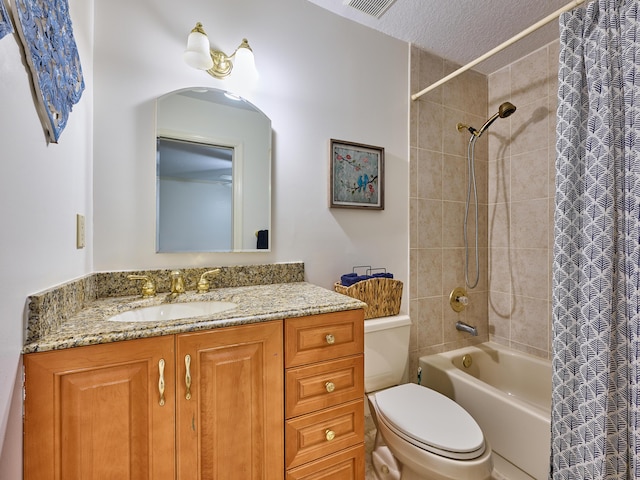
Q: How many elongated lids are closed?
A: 1